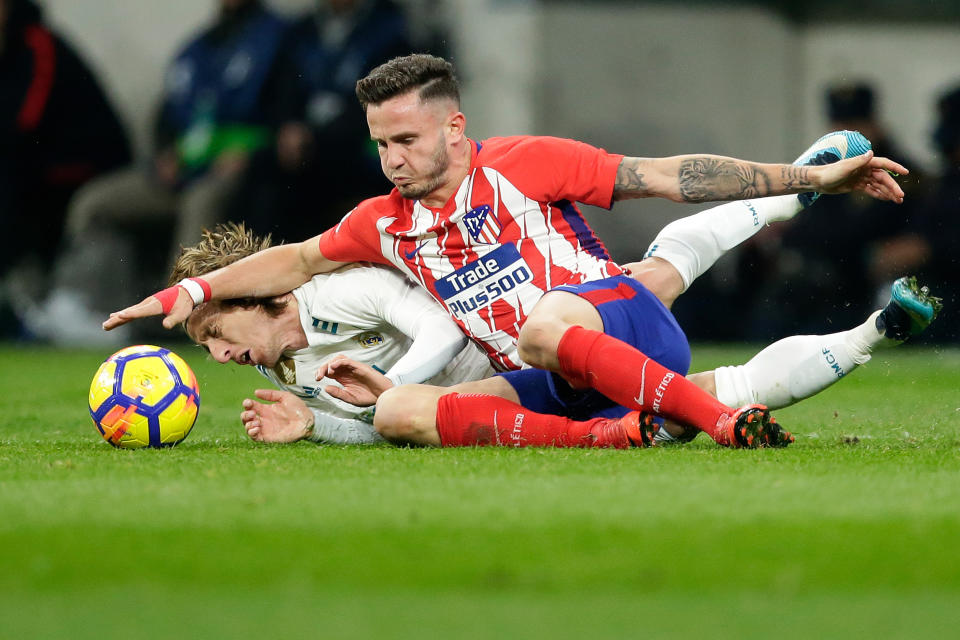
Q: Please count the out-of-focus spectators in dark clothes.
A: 5